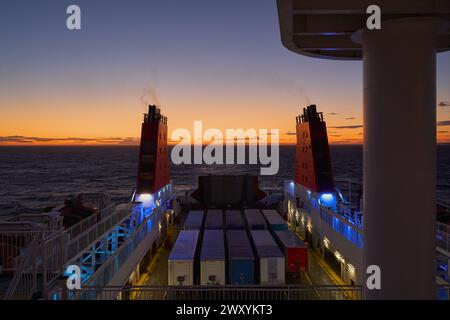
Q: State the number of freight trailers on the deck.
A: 10